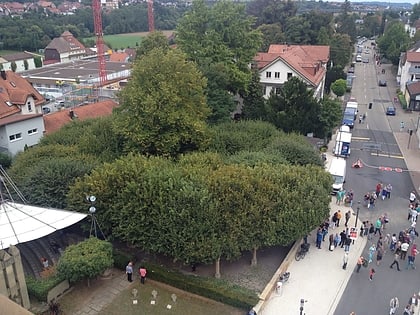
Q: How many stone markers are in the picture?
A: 3